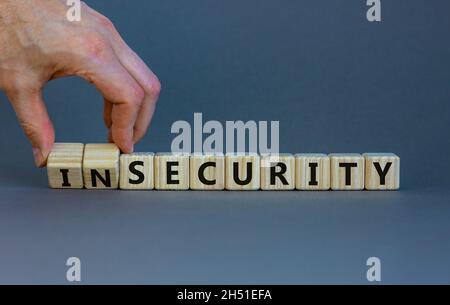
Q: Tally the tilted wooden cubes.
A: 2